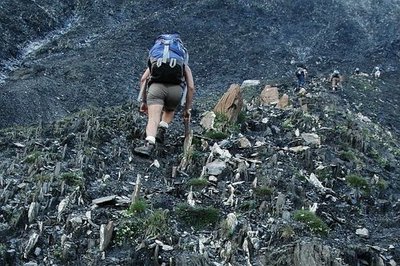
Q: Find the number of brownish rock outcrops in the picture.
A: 3